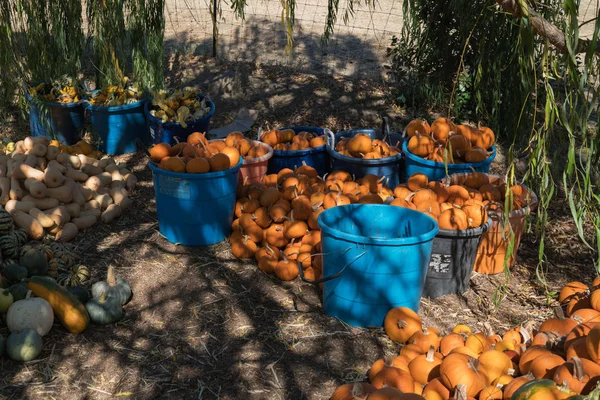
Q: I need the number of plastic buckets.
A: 11